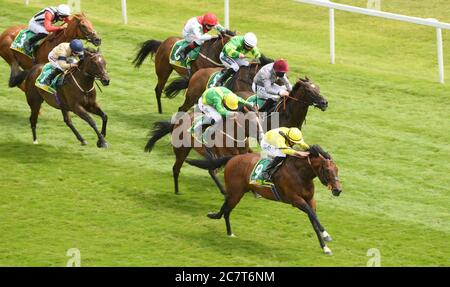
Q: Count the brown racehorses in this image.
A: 7